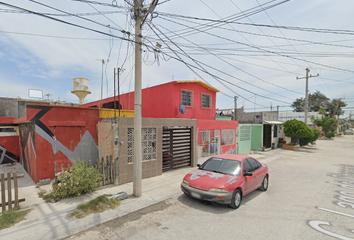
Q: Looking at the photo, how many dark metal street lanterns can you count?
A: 0